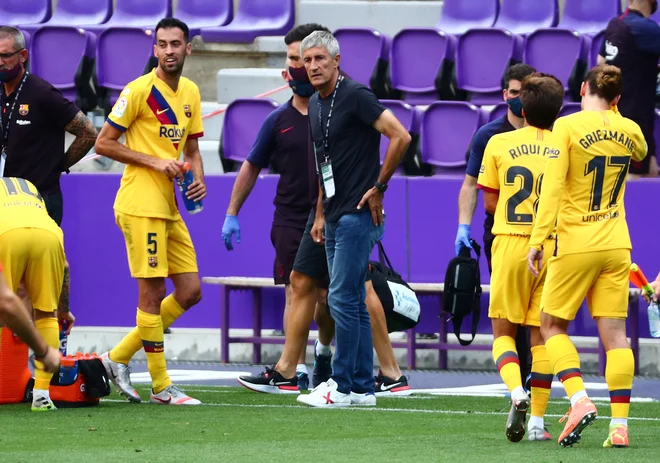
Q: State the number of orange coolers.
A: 2